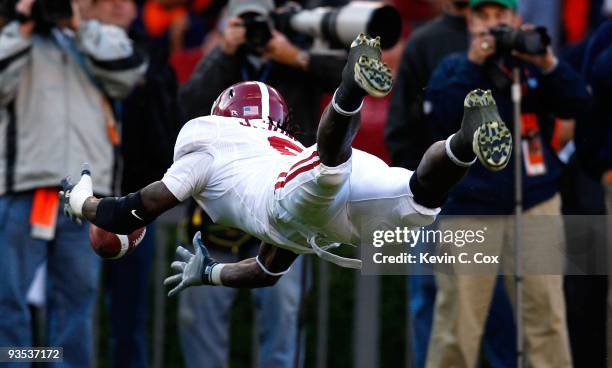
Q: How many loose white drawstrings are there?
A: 1